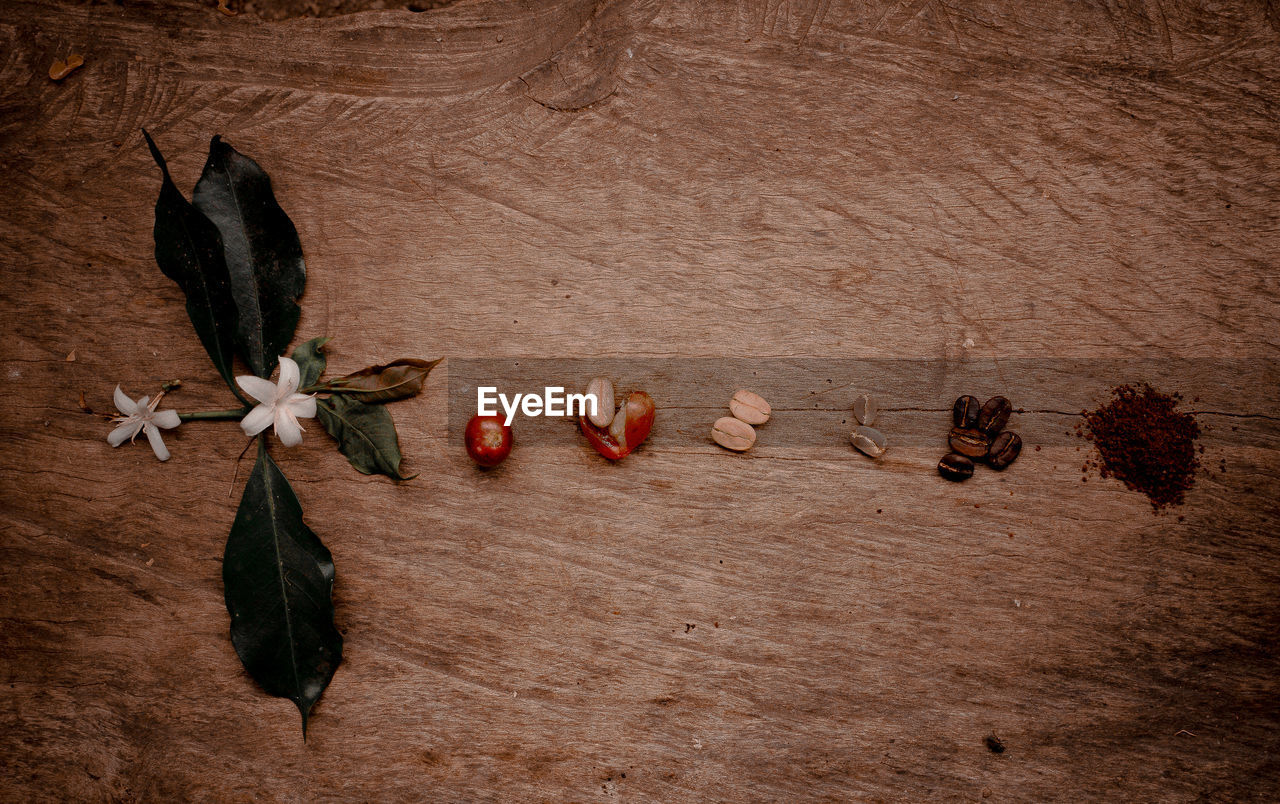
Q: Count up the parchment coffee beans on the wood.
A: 2